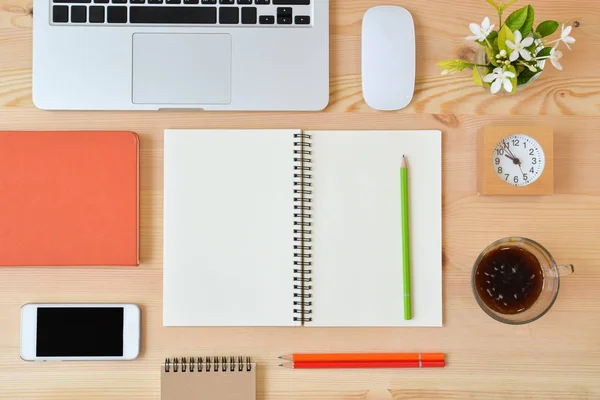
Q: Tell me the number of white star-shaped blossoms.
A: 5